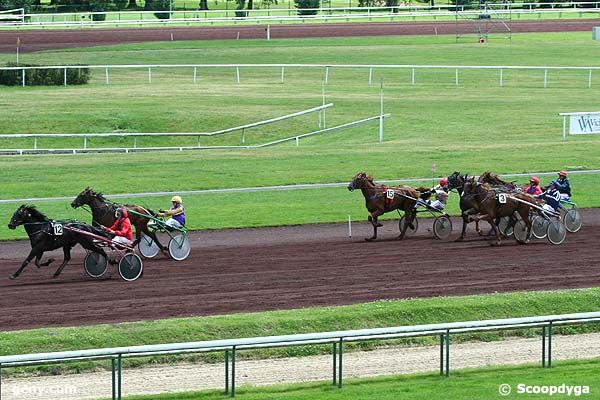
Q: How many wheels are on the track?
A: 11